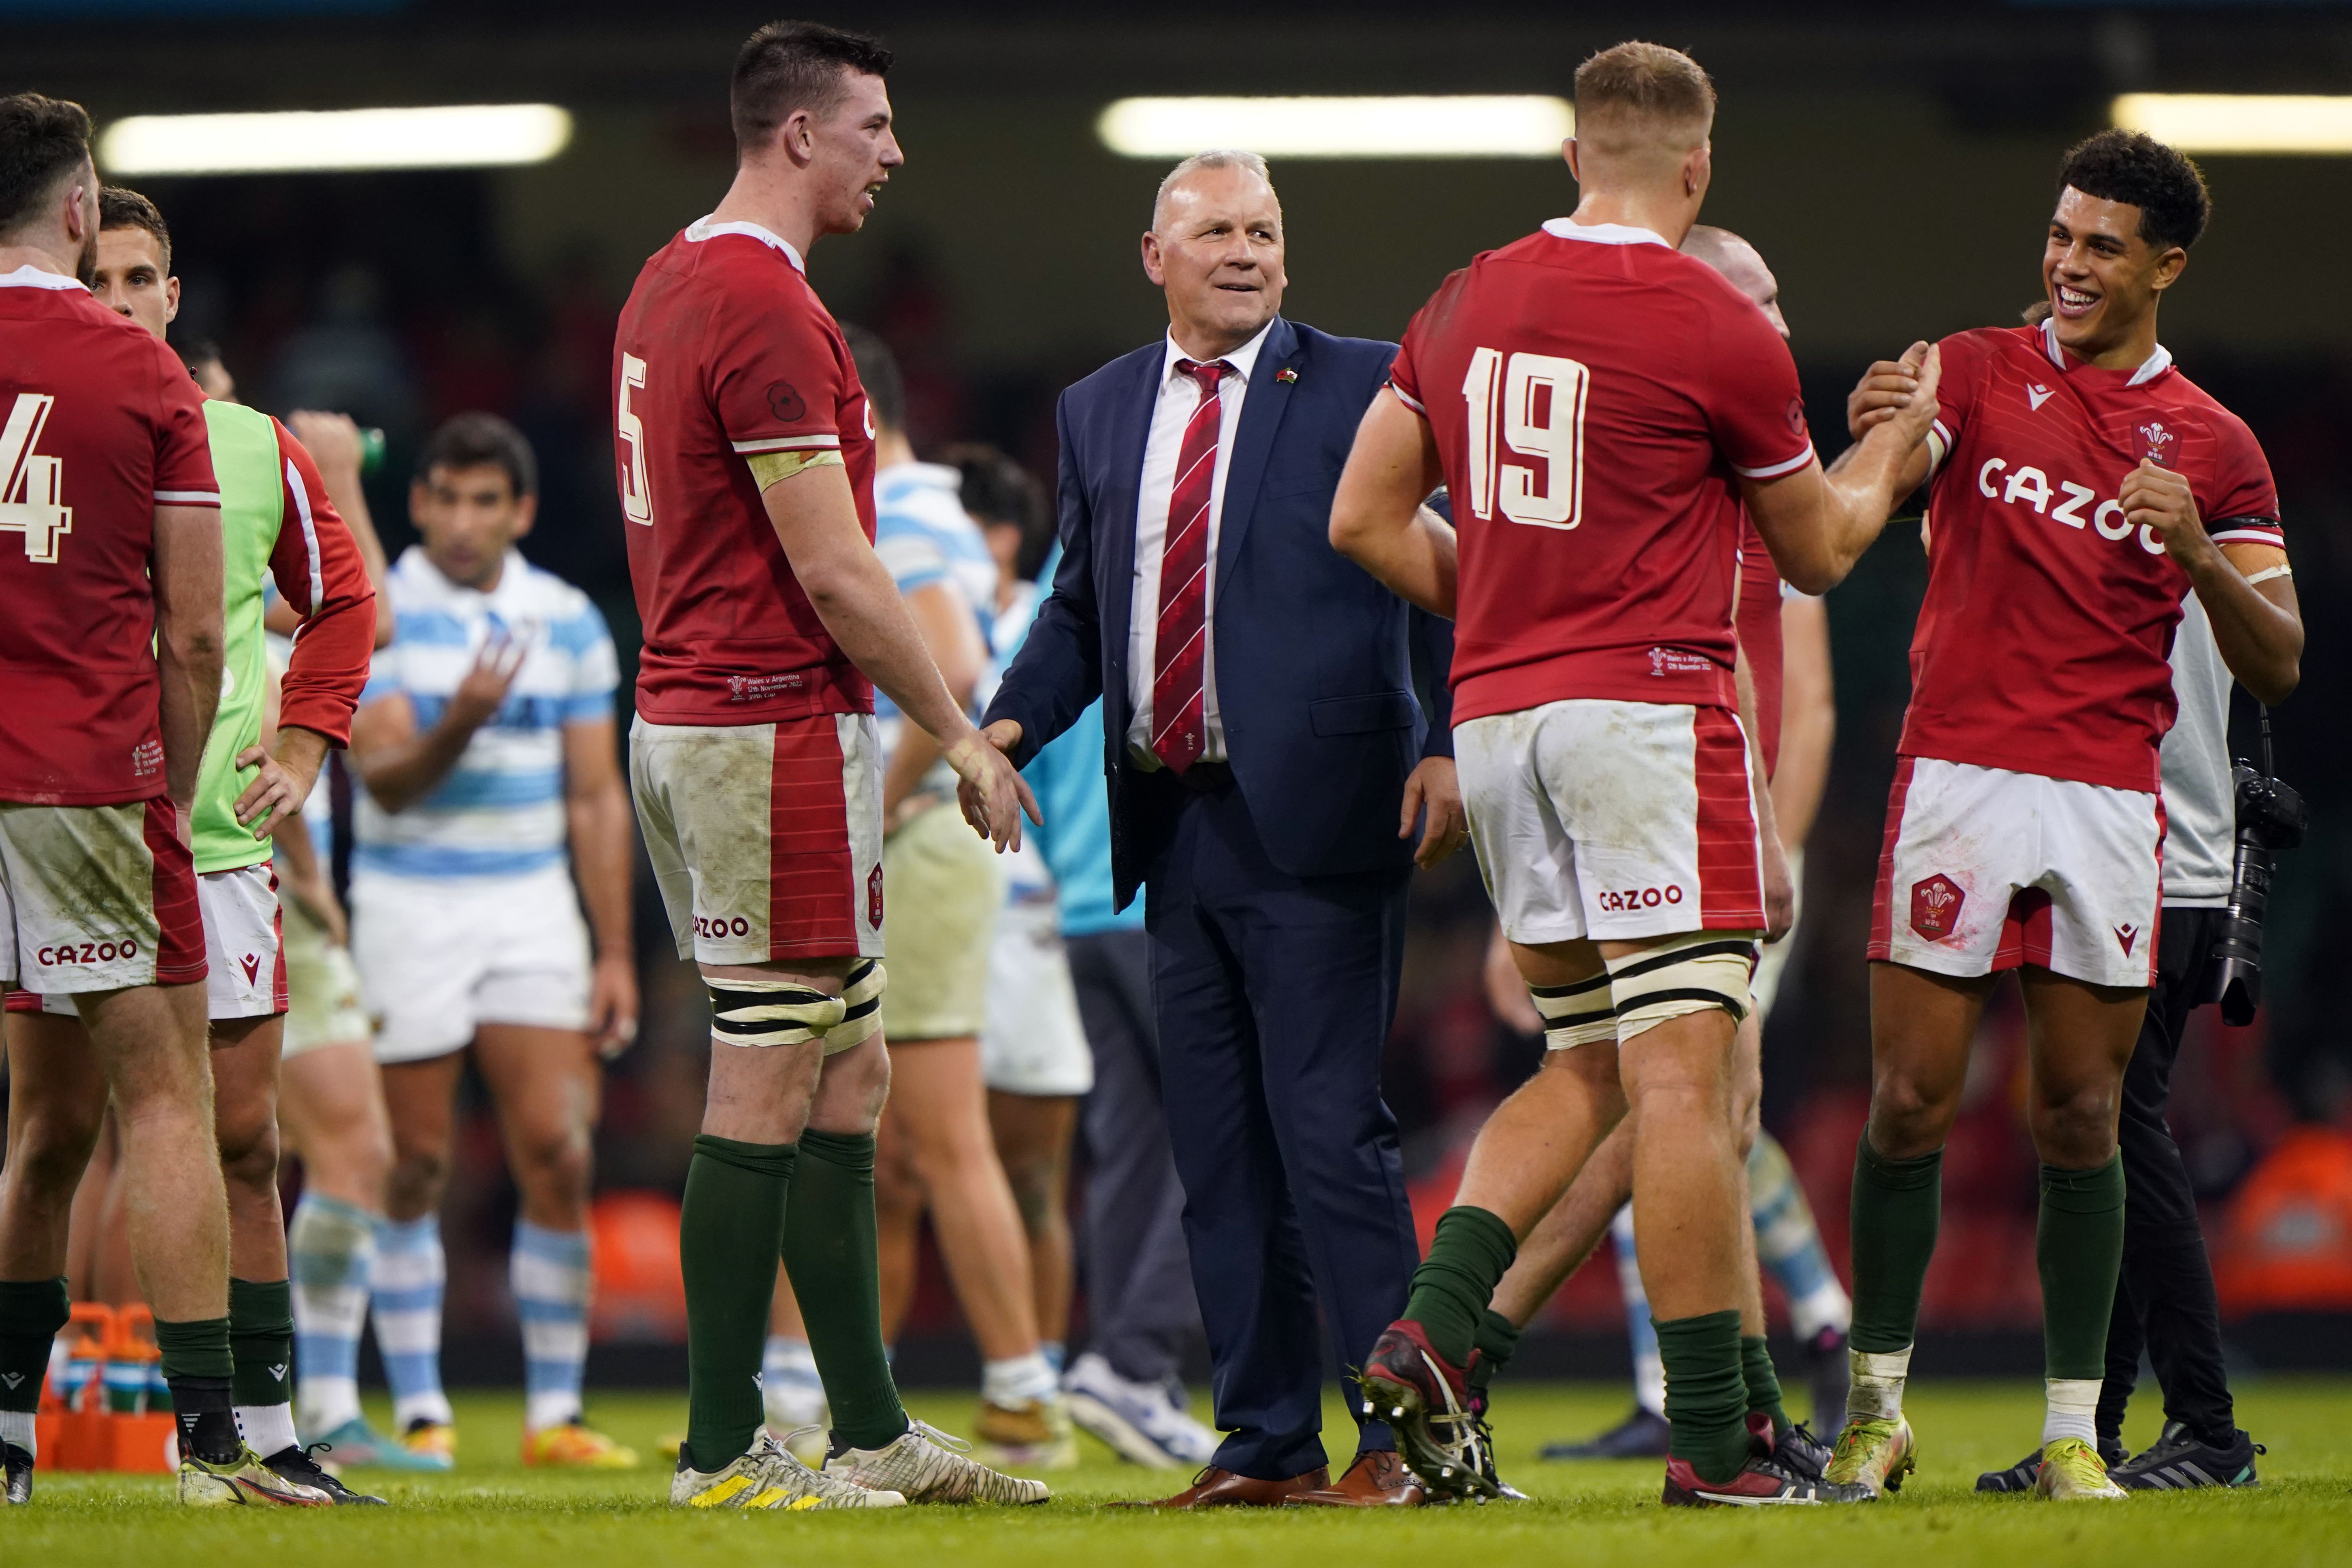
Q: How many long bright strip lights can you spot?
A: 3